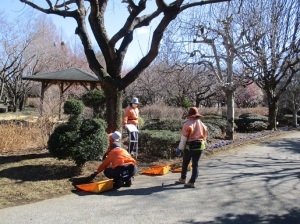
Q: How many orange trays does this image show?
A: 3